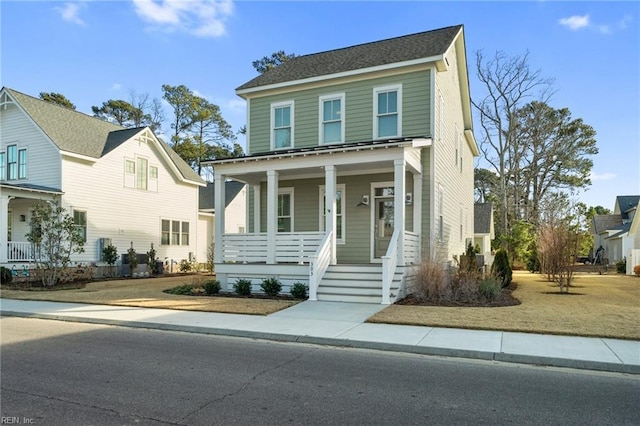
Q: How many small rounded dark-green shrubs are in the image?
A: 4